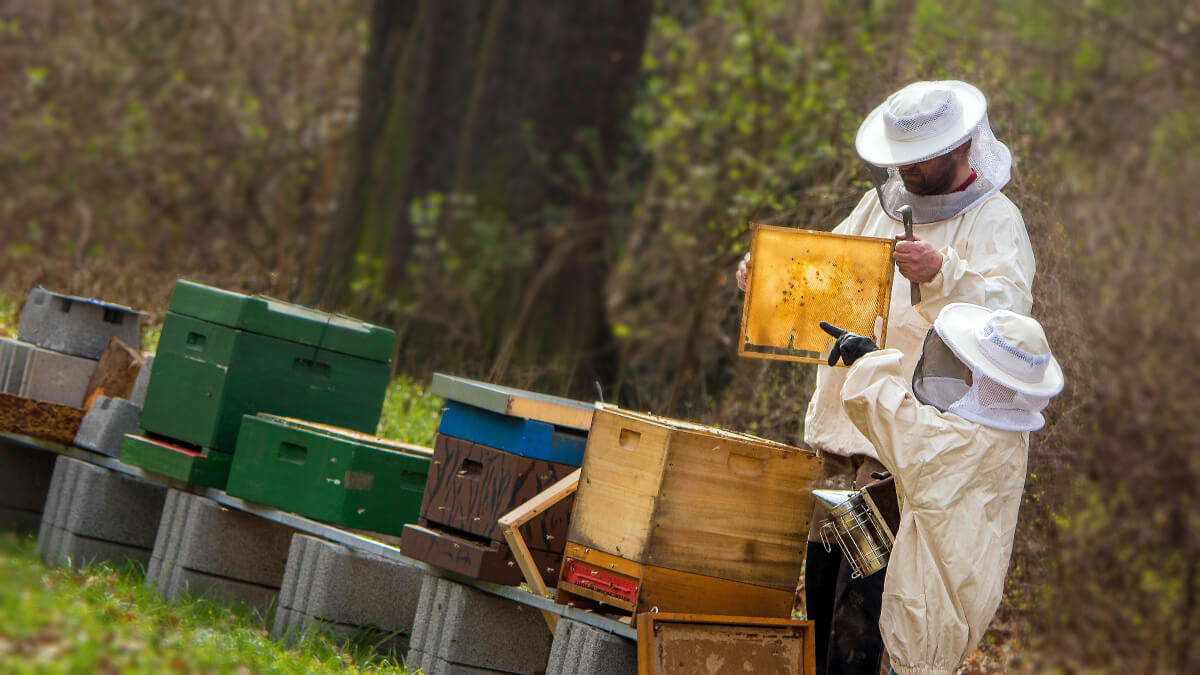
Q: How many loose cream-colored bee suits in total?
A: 2